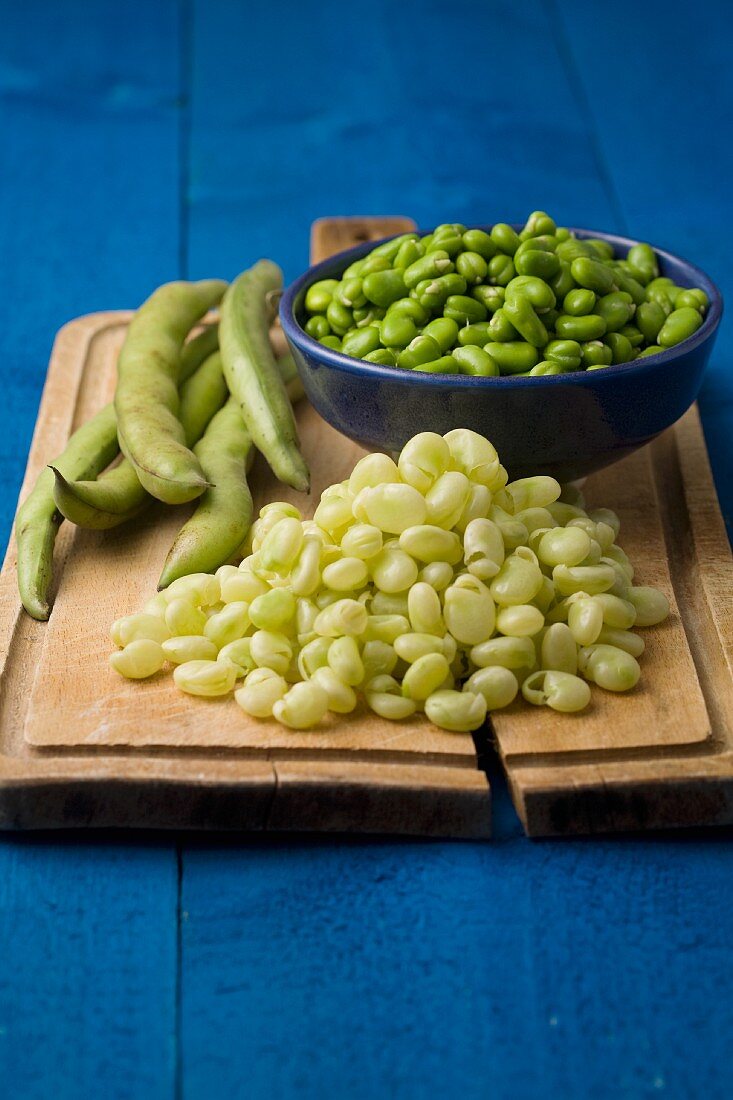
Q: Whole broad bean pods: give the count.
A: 5